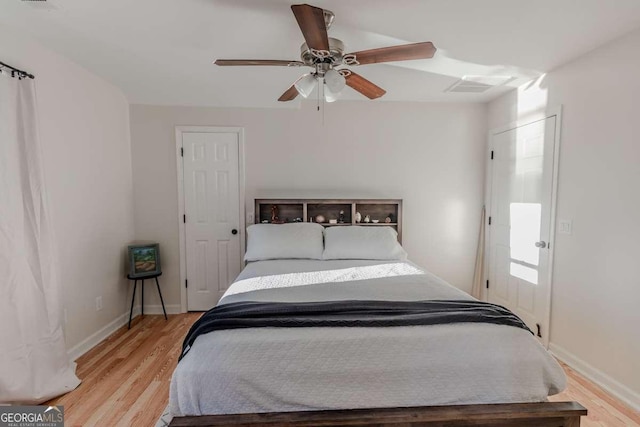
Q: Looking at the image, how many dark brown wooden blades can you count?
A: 5